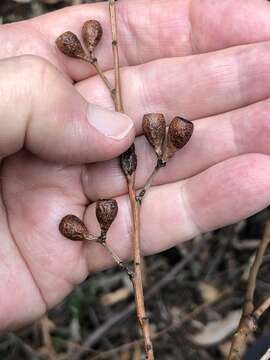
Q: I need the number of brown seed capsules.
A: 6